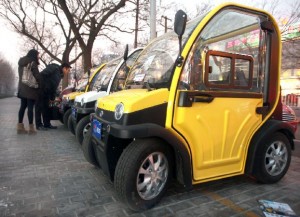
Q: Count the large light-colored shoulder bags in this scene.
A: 1